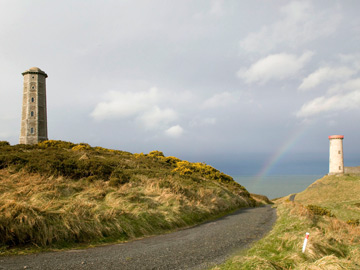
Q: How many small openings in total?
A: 7